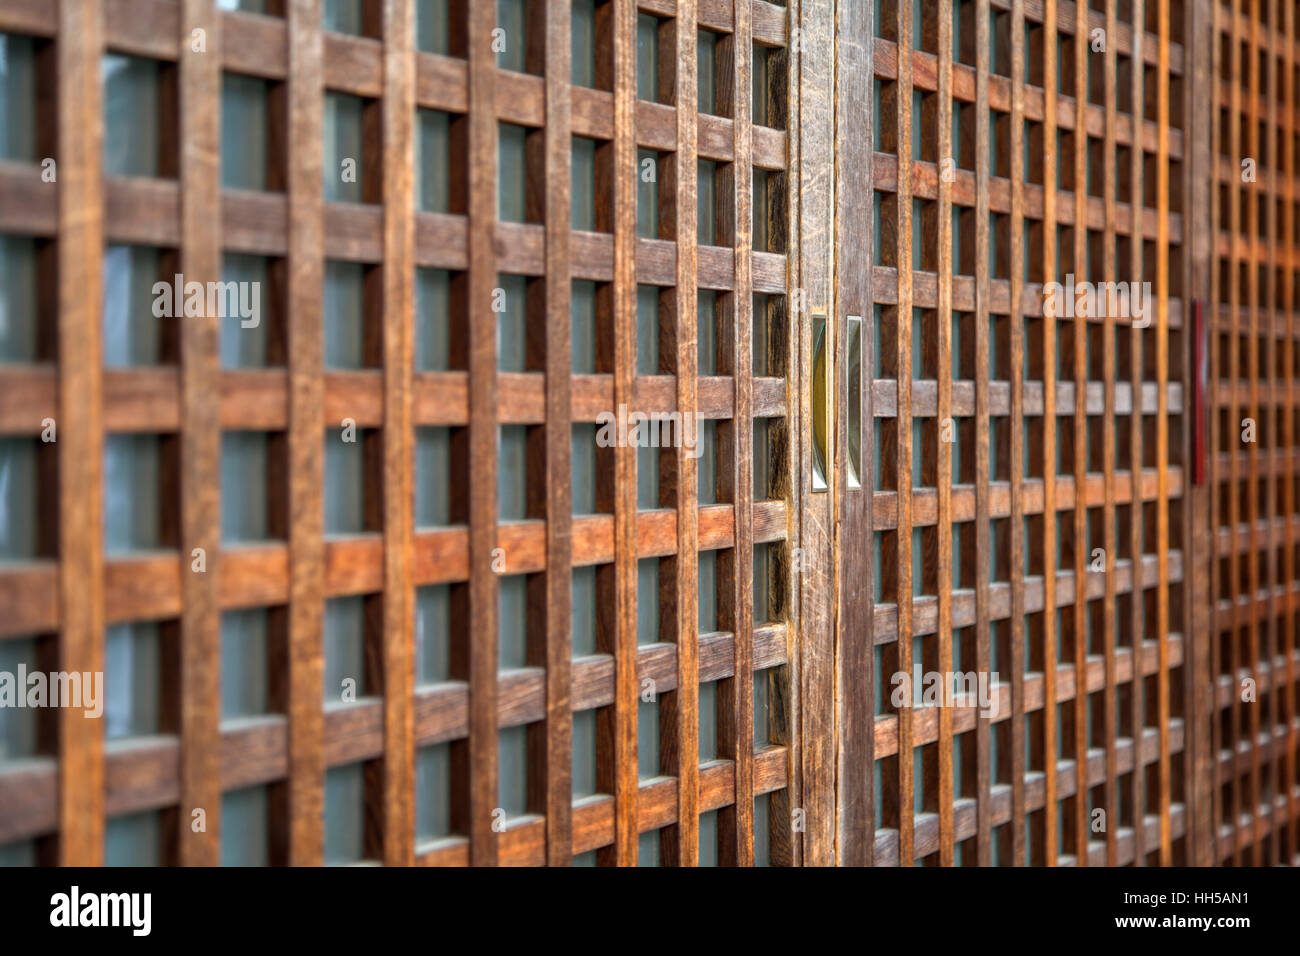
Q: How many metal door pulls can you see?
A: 2